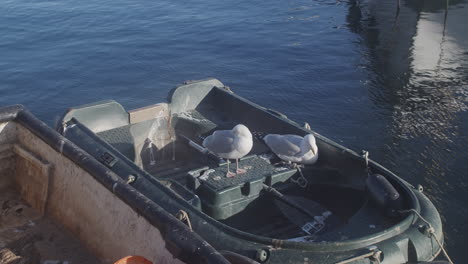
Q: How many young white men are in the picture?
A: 0